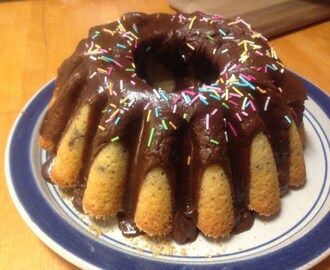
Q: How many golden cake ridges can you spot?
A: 6